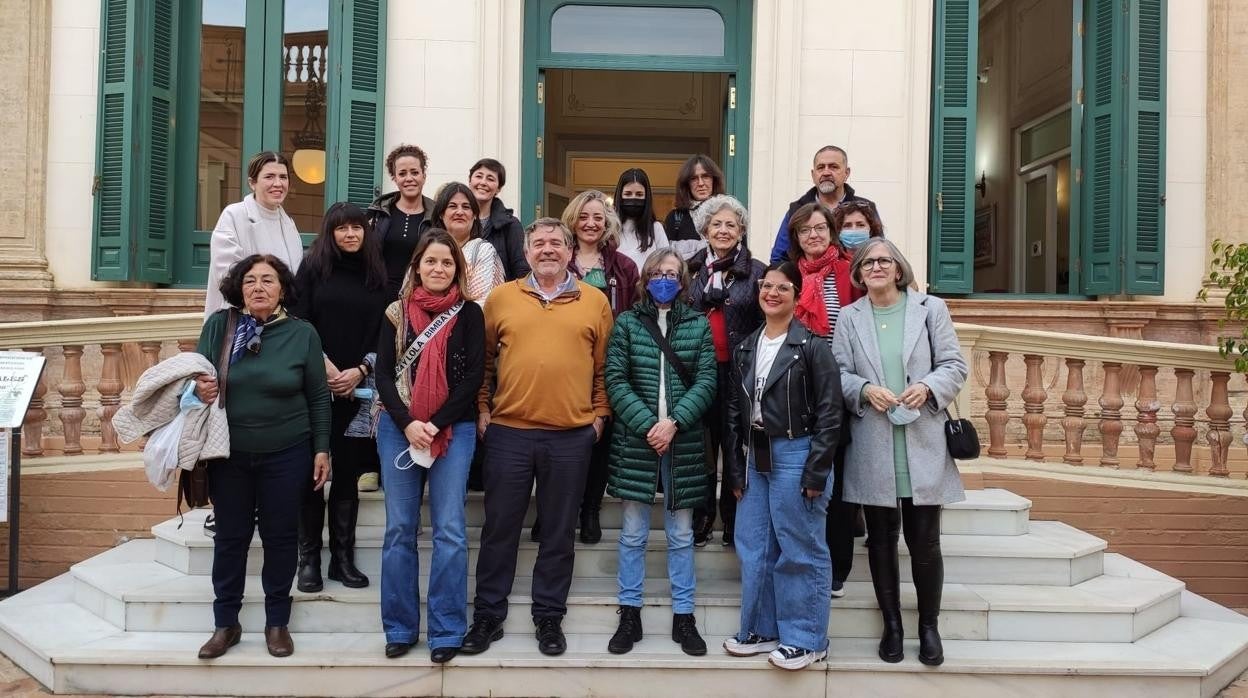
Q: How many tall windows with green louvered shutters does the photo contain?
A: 2